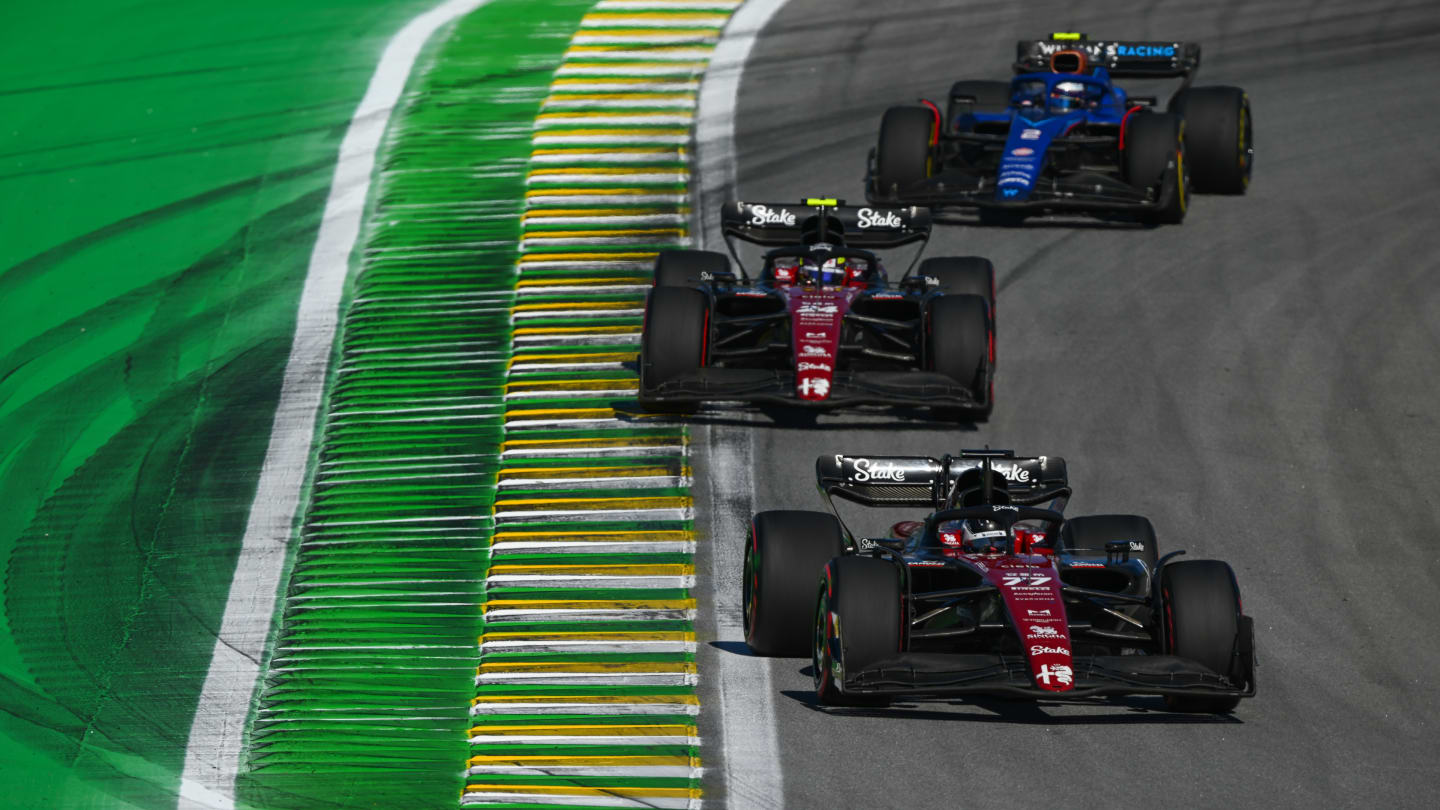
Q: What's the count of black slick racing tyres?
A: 12